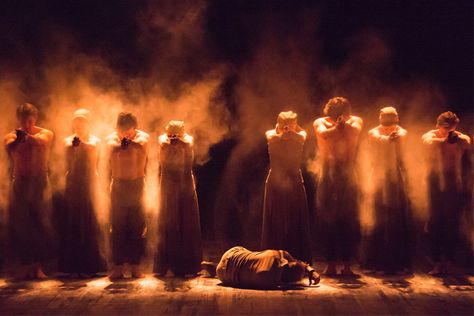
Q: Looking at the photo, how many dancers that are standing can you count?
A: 8